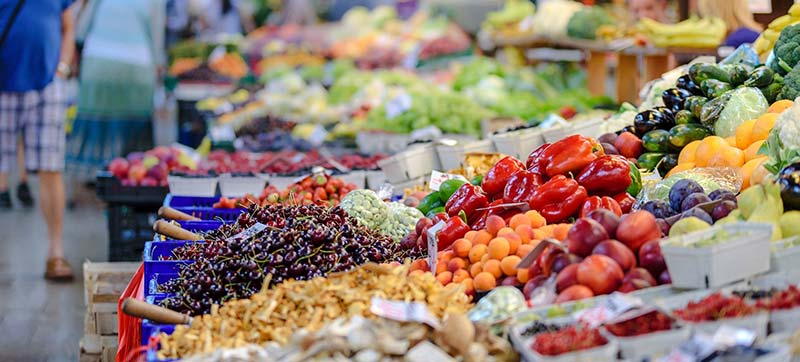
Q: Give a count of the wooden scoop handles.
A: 3